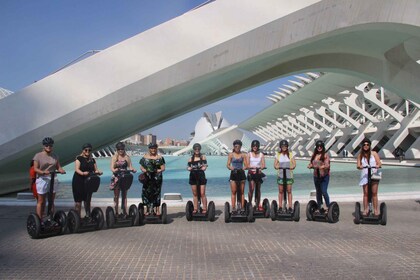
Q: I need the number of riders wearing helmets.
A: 10